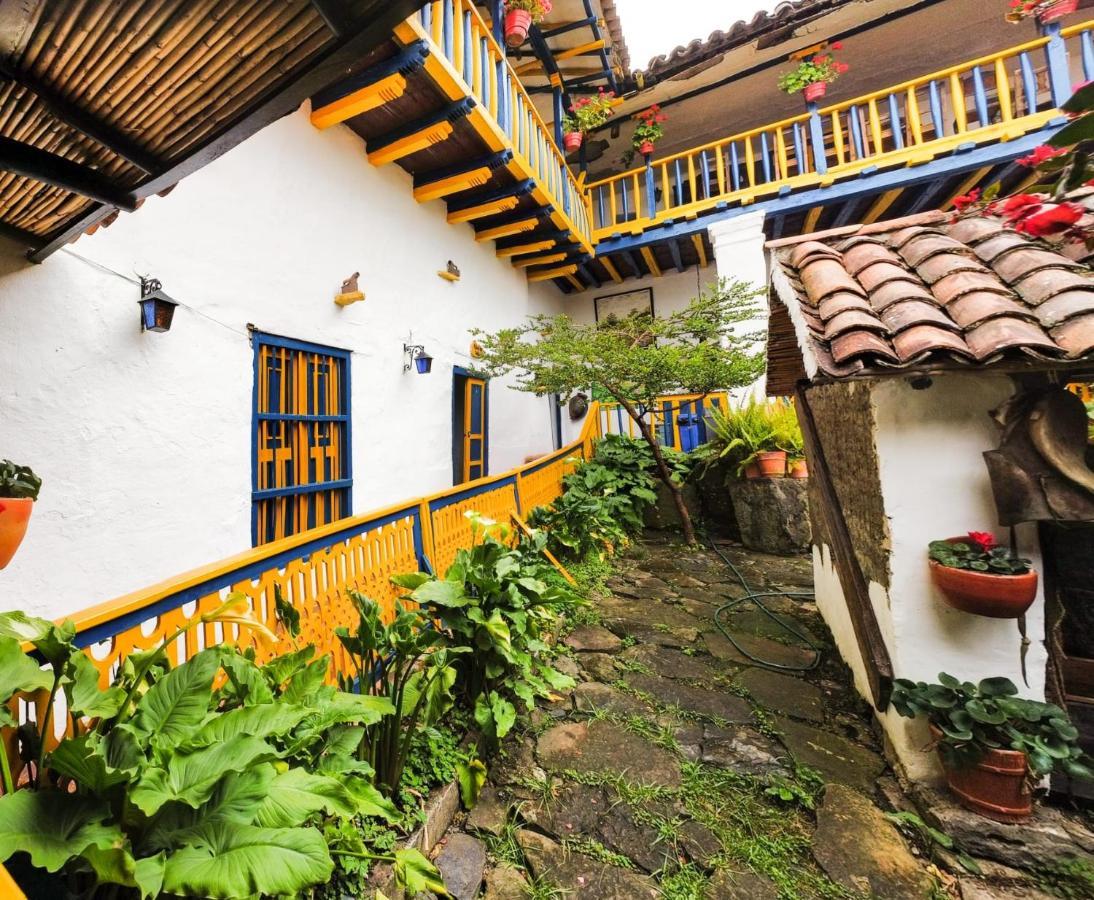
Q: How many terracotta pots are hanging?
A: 7